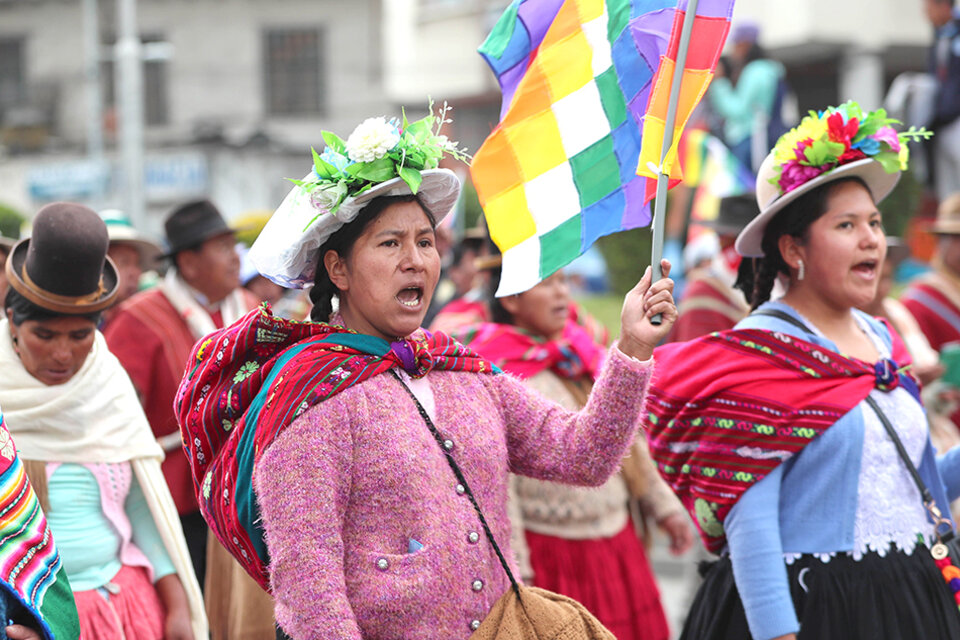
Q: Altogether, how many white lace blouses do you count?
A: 1